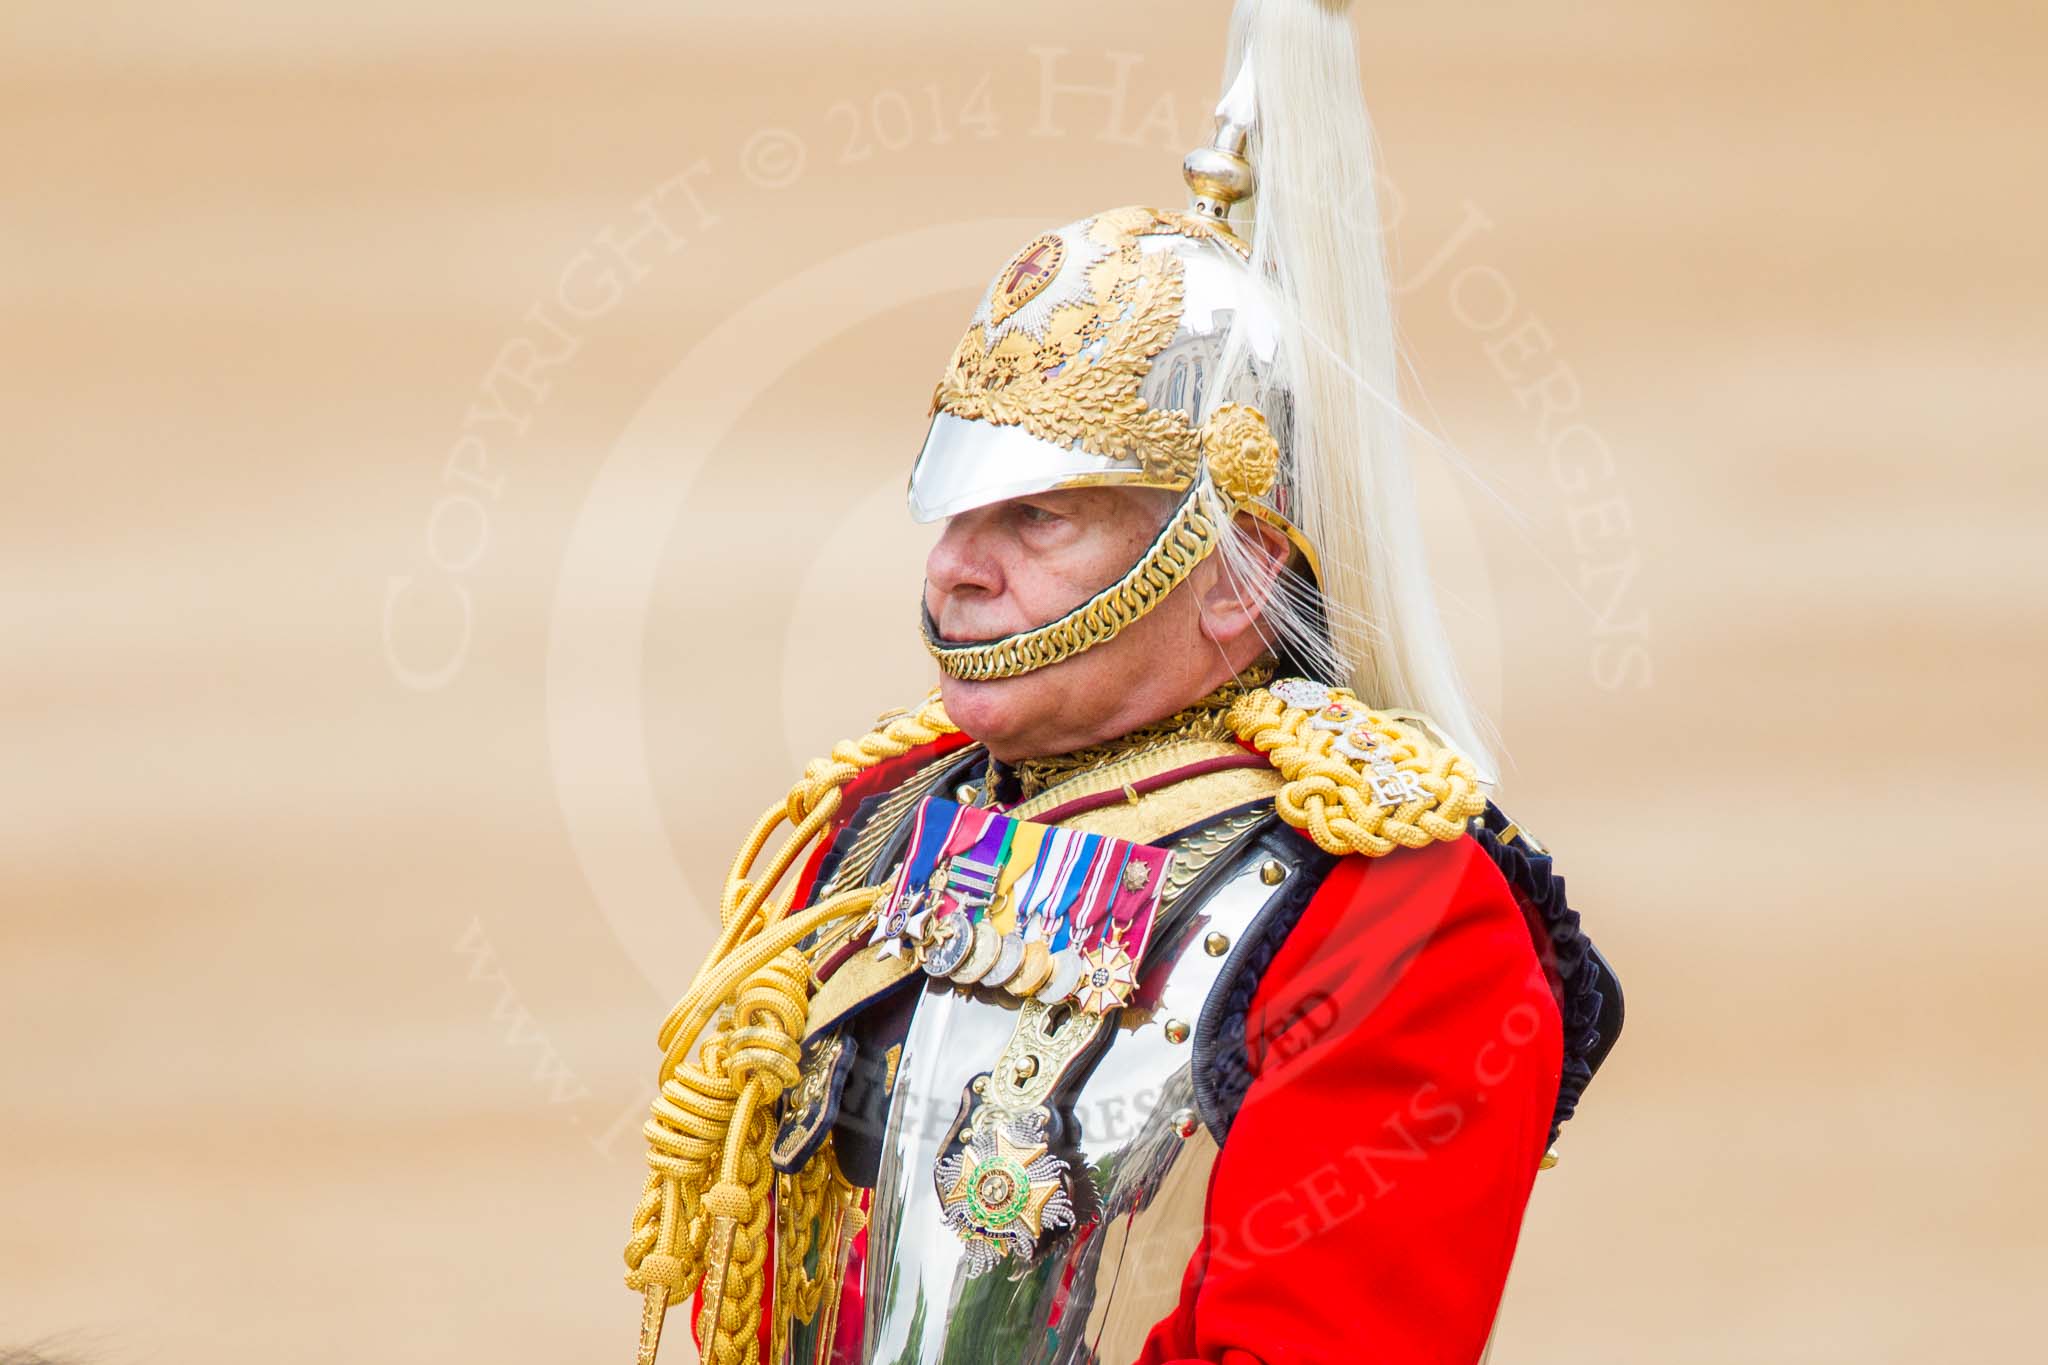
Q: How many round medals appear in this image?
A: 5